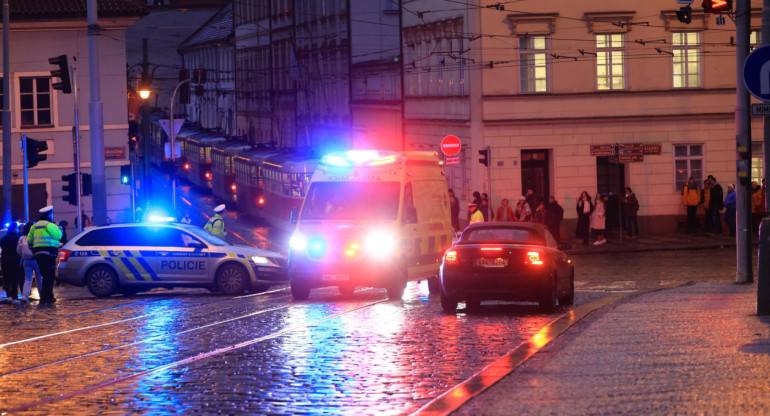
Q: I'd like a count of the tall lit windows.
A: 3